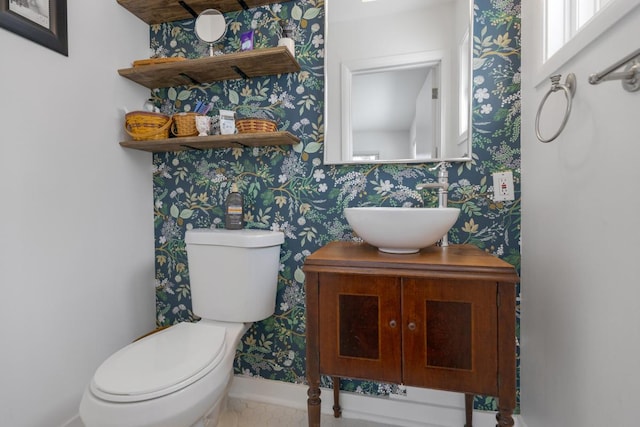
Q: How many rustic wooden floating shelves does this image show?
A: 3